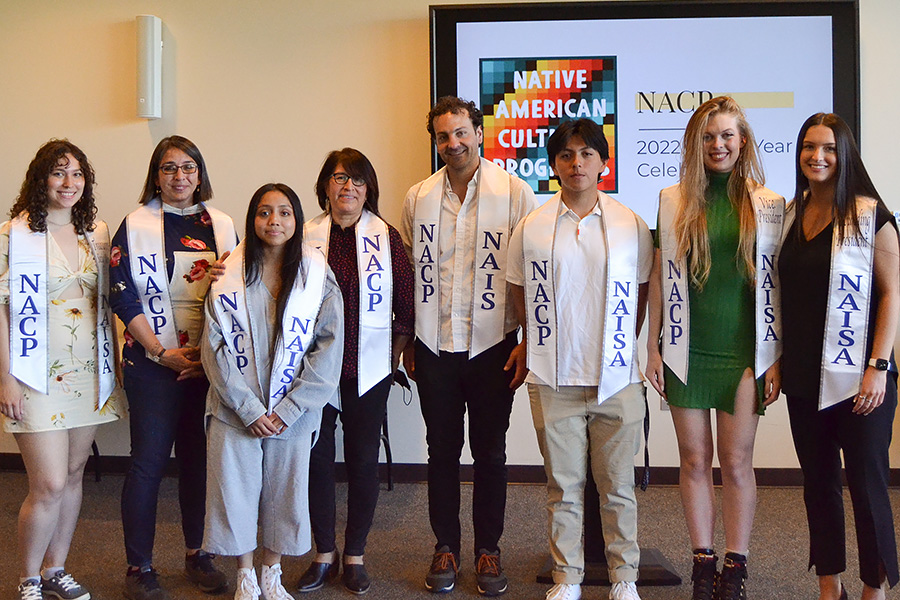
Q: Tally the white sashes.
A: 8